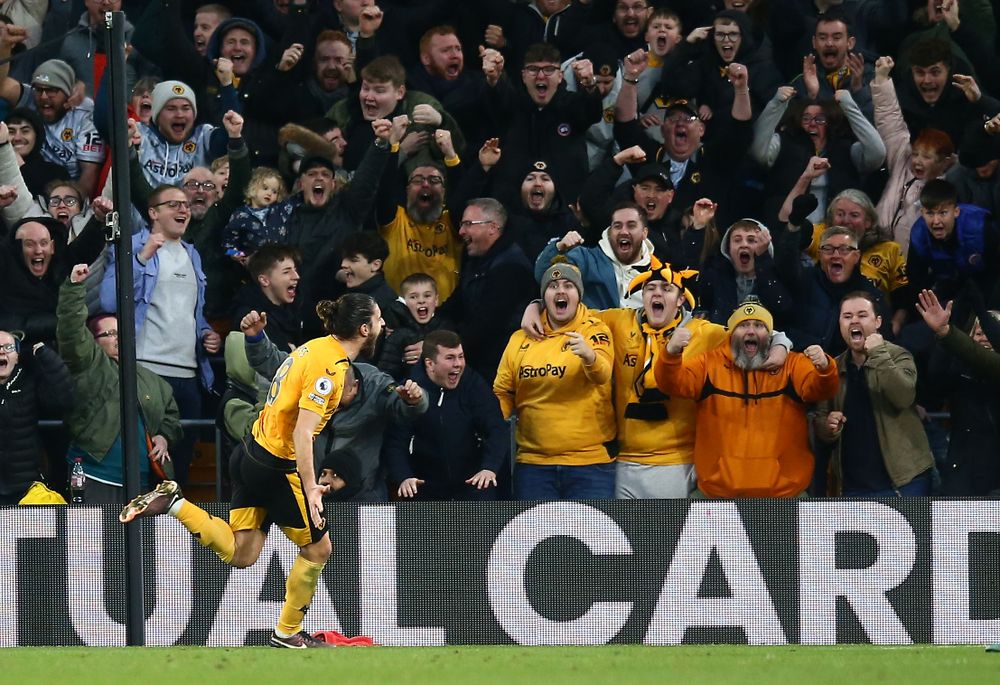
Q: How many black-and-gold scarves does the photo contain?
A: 1